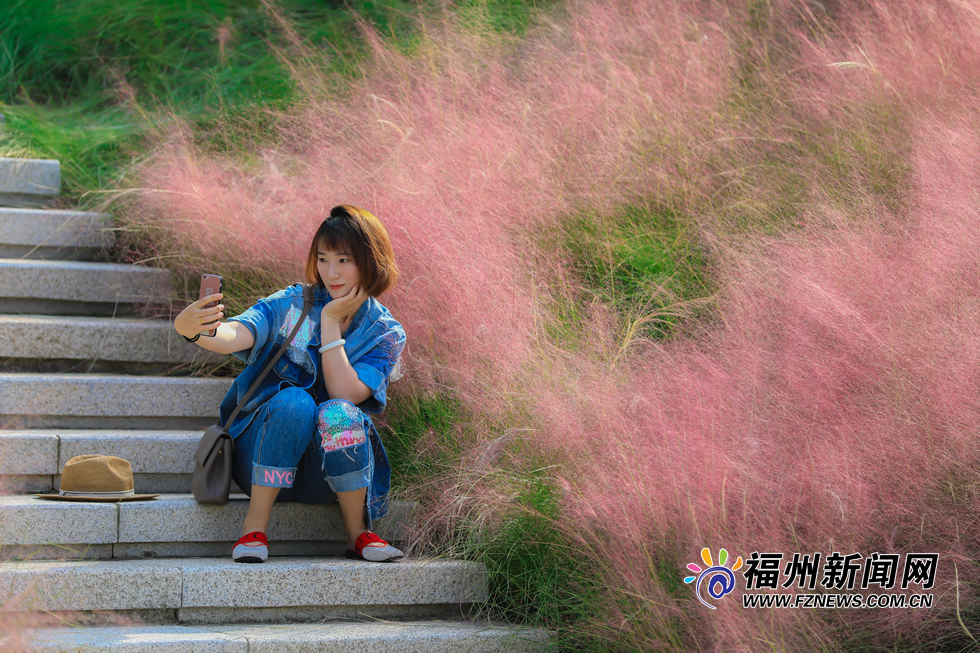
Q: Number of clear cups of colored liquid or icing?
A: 0